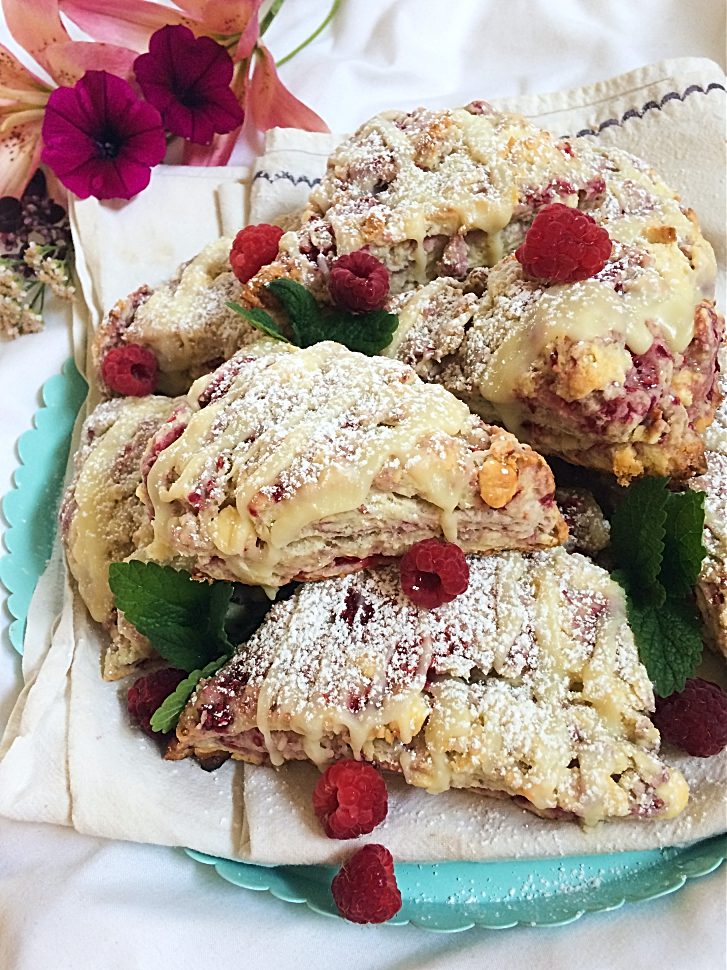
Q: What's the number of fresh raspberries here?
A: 9